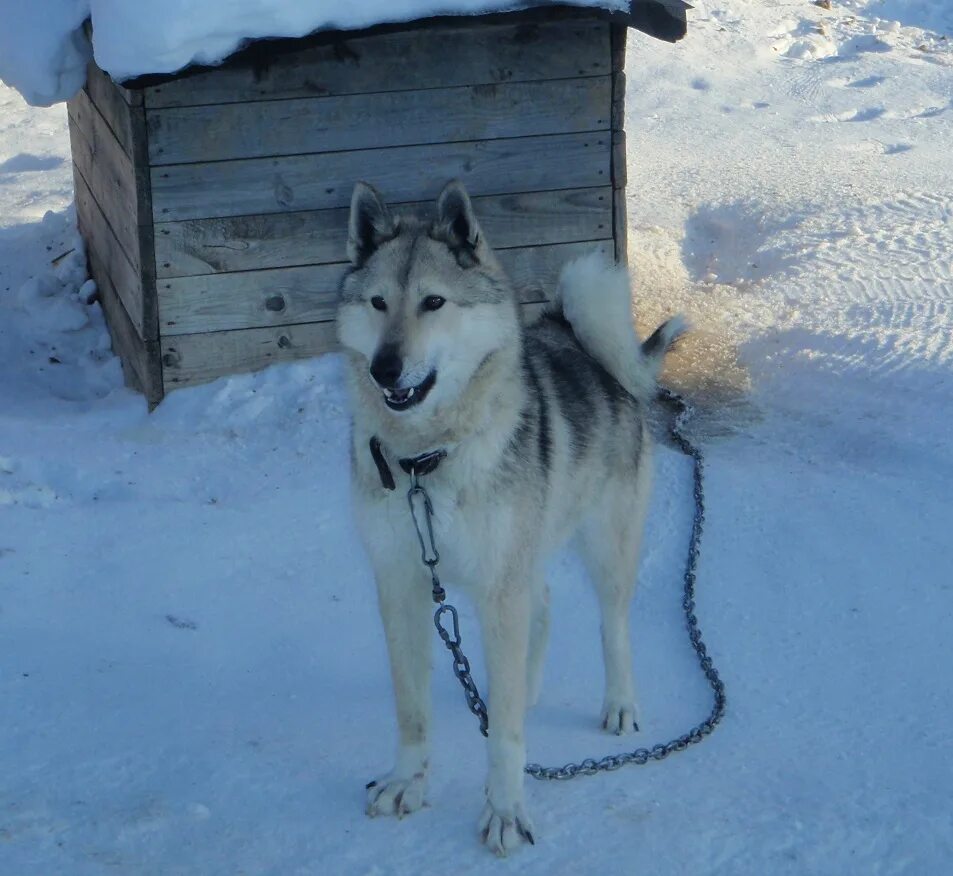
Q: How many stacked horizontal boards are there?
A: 6